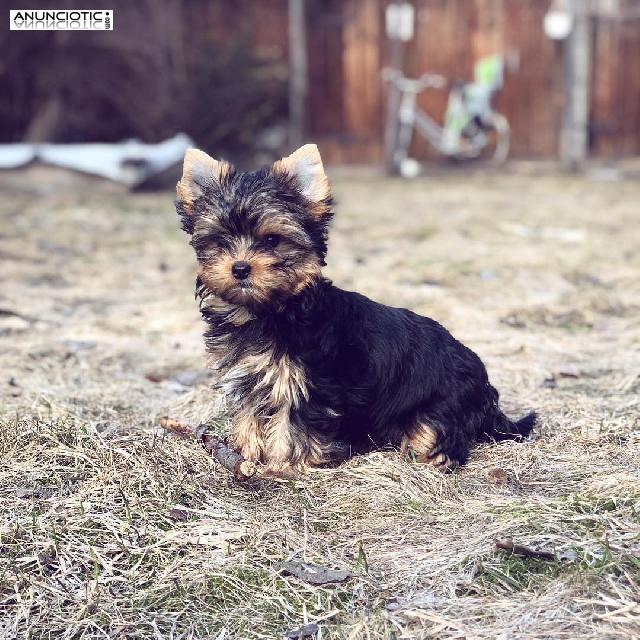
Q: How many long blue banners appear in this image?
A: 0